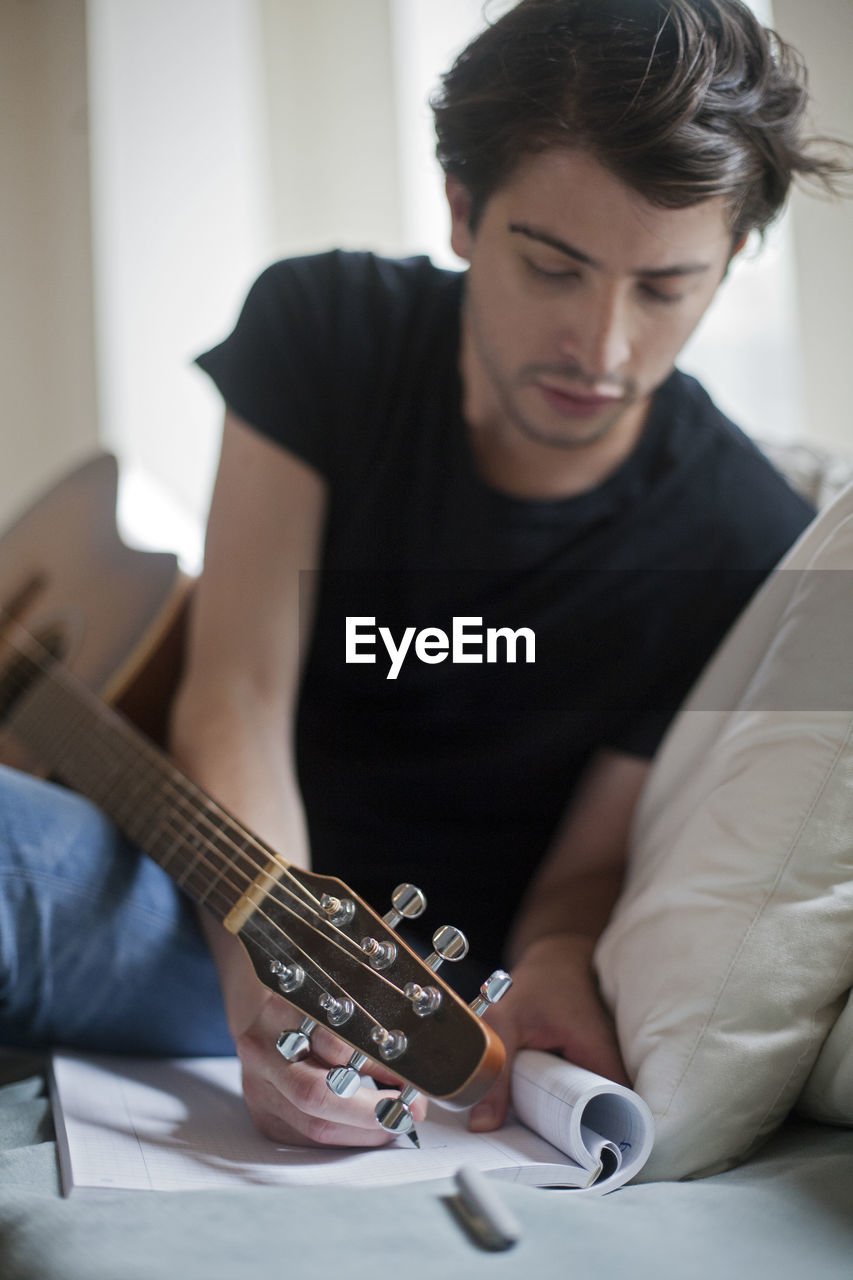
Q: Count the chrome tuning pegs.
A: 6